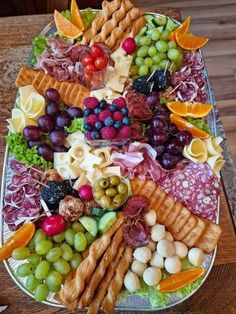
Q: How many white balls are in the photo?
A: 13